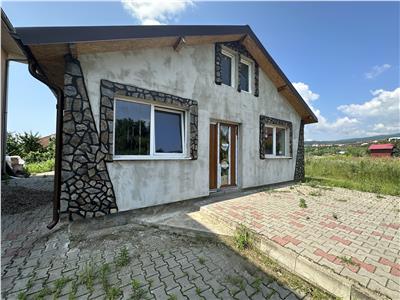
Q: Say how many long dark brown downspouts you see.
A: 1